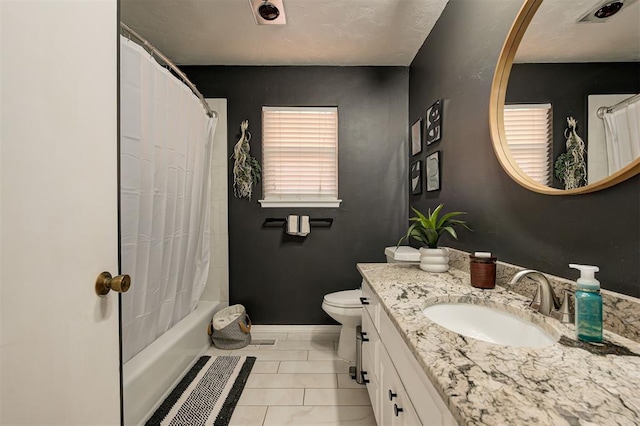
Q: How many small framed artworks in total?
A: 4